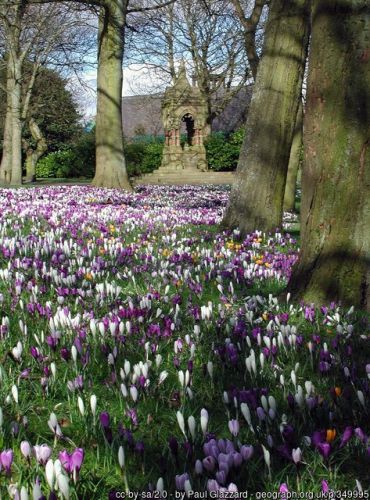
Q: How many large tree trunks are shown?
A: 3